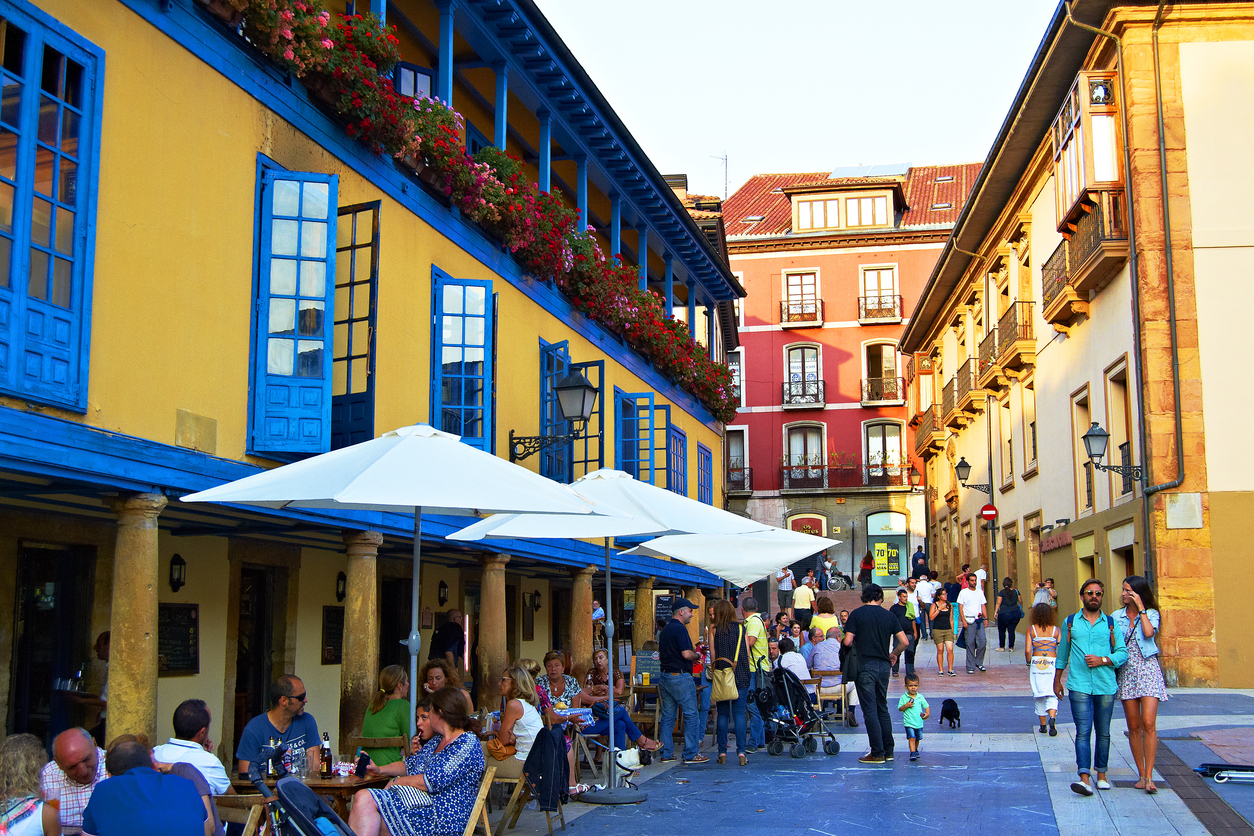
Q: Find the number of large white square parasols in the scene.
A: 3